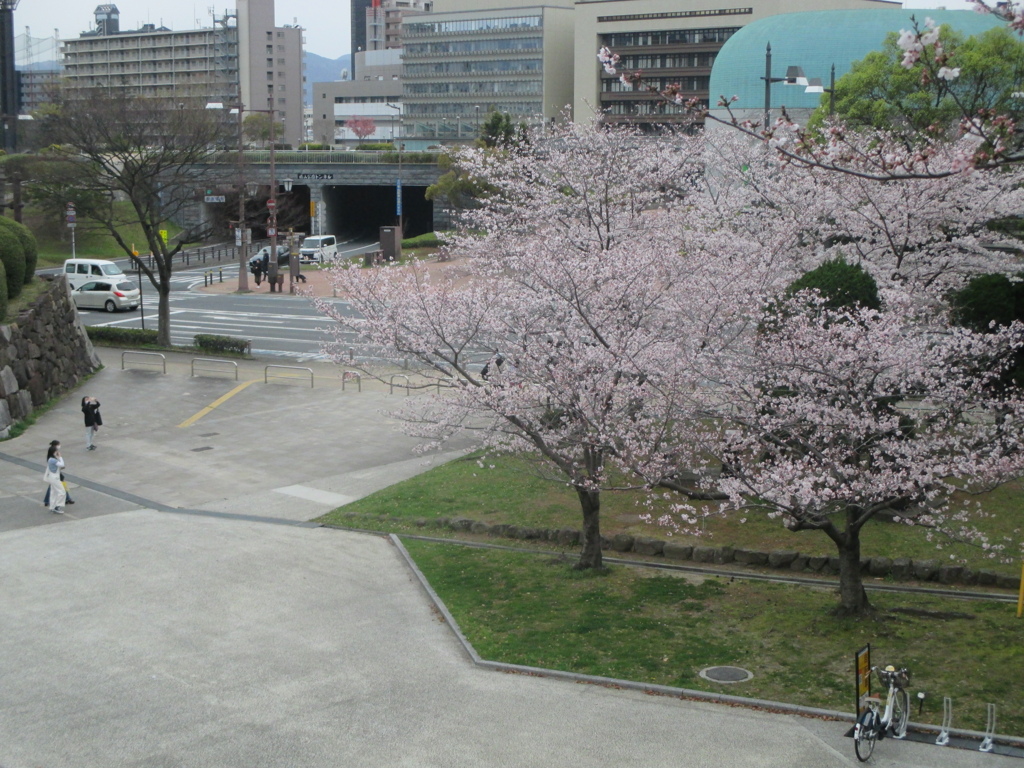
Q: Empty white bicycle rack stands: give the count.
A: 2